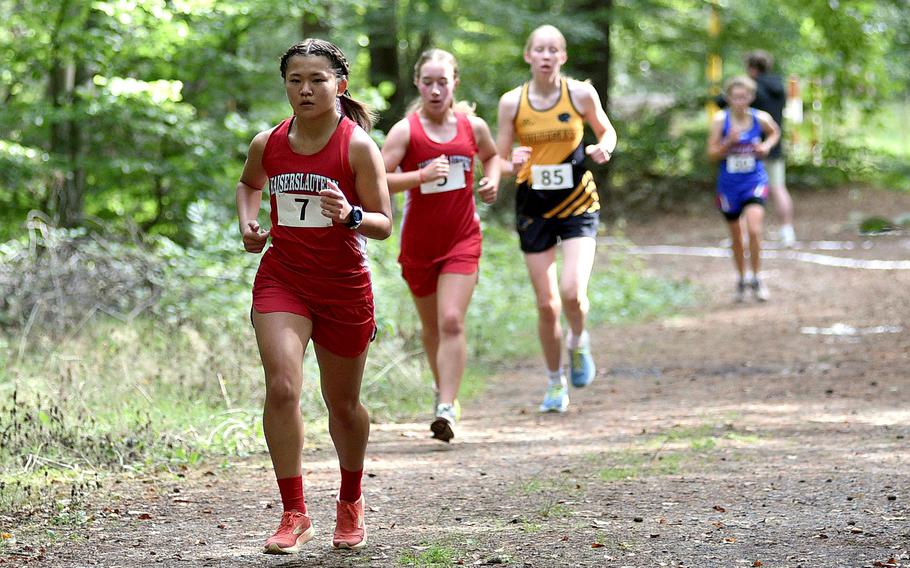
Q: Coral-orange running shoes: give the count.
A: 2